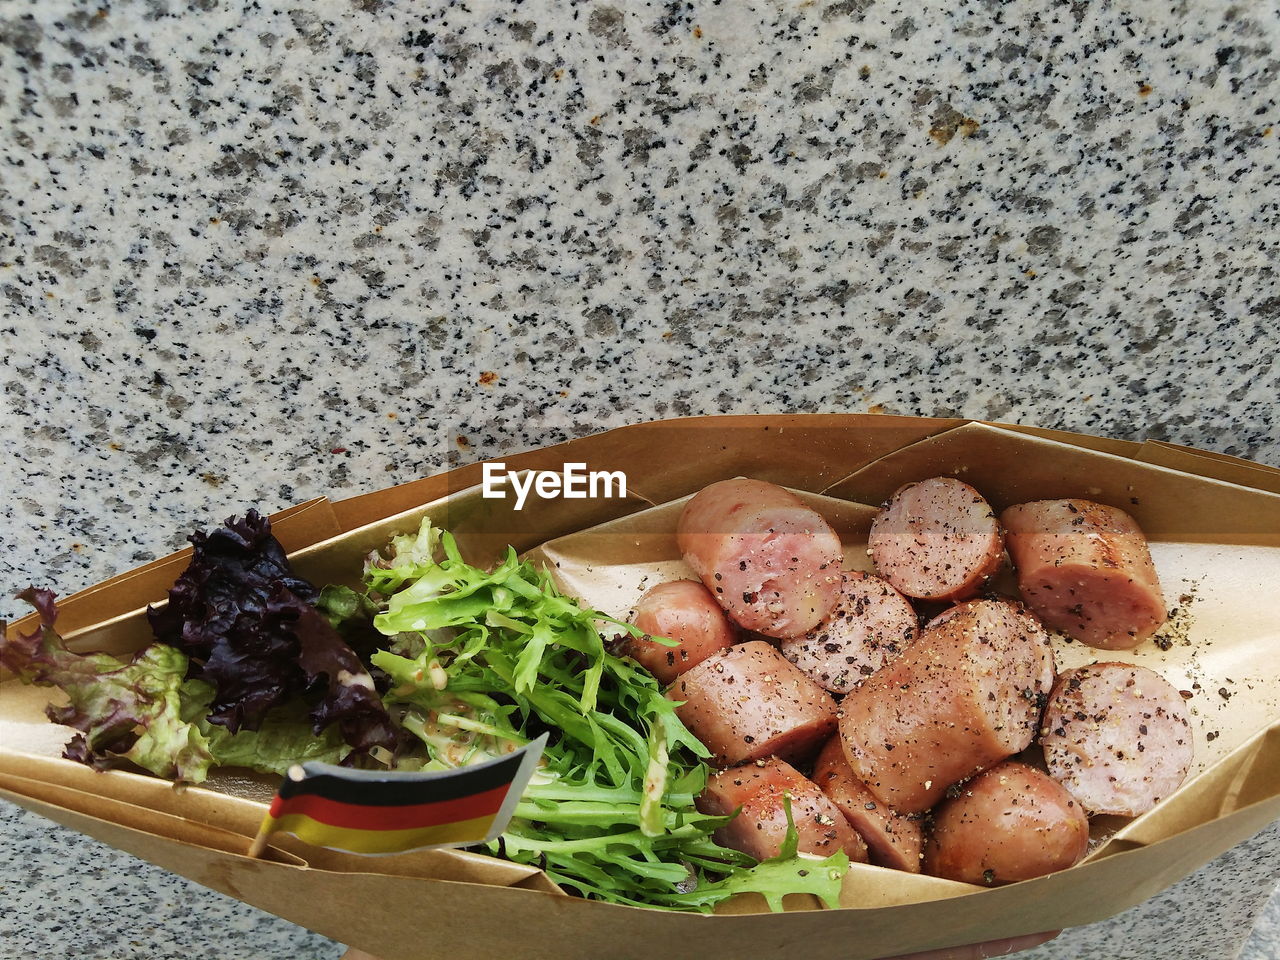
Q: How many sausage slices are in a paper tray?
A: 11